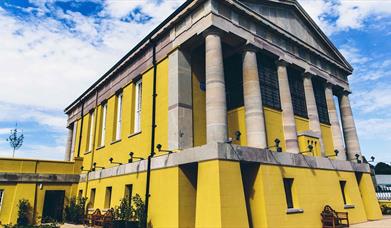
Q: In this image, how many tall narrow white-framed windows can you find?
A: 4